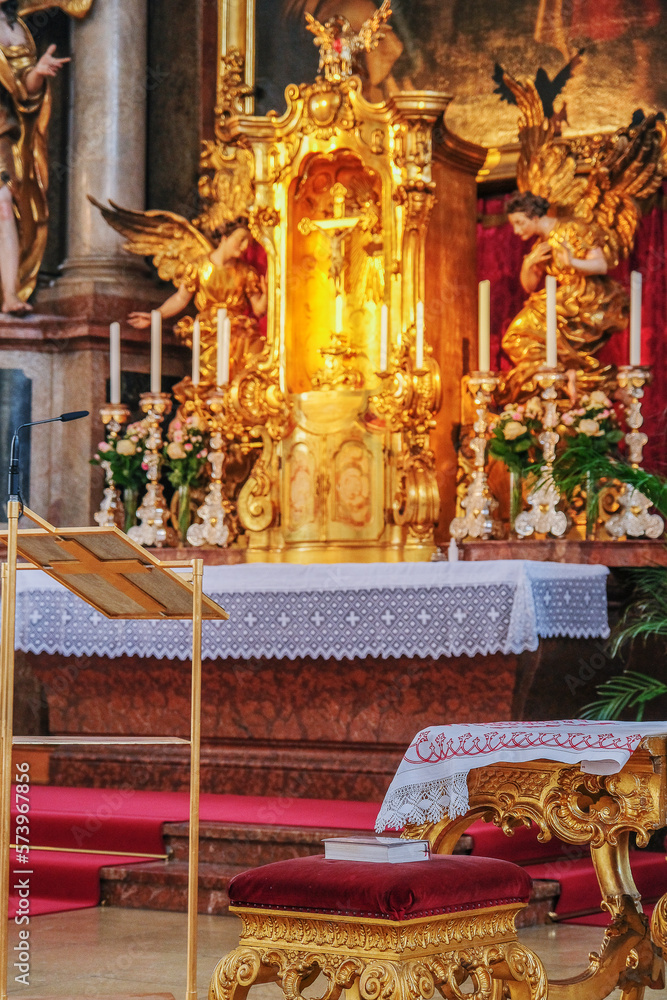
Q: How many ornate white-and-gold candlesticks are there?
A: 6